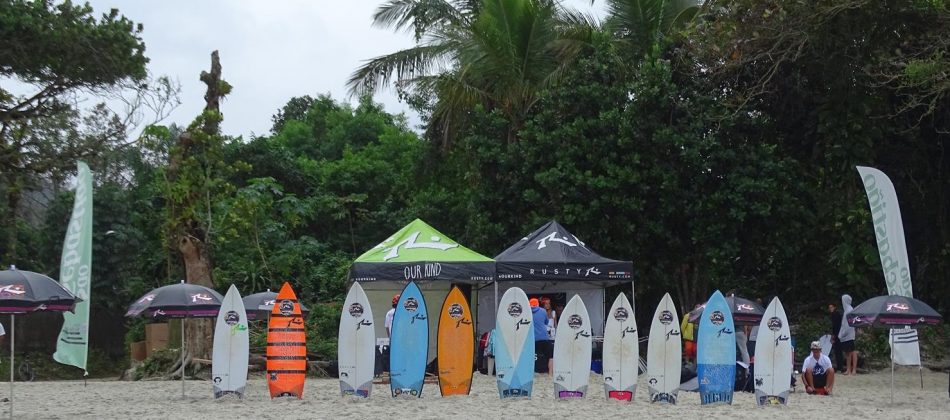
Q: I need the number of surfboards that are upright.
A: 11